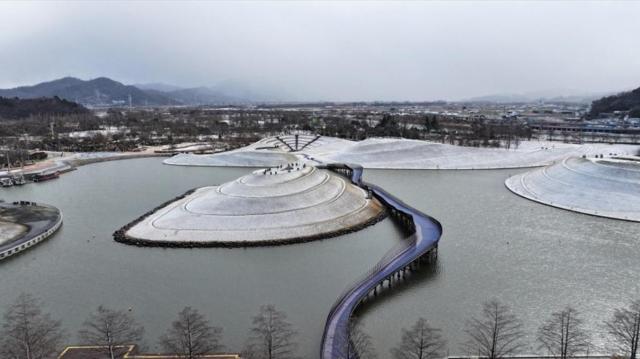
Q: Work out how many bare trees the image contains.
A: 9